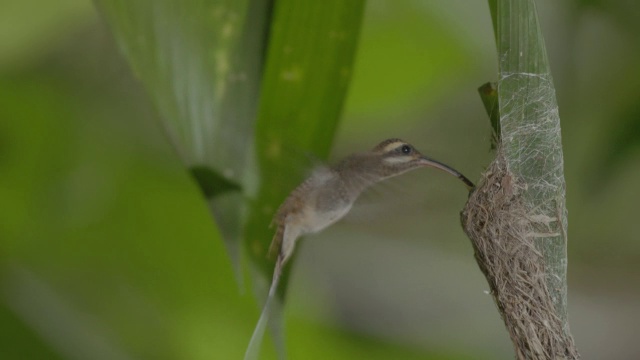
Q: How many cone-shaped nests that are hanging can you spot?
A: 1